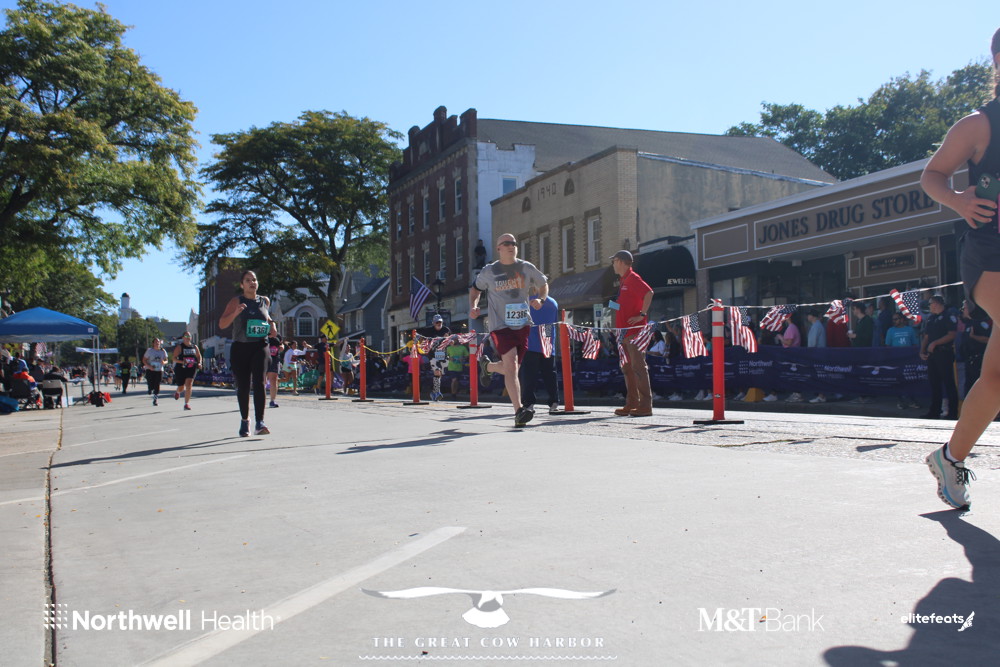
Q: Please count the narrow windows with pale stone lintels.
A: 10